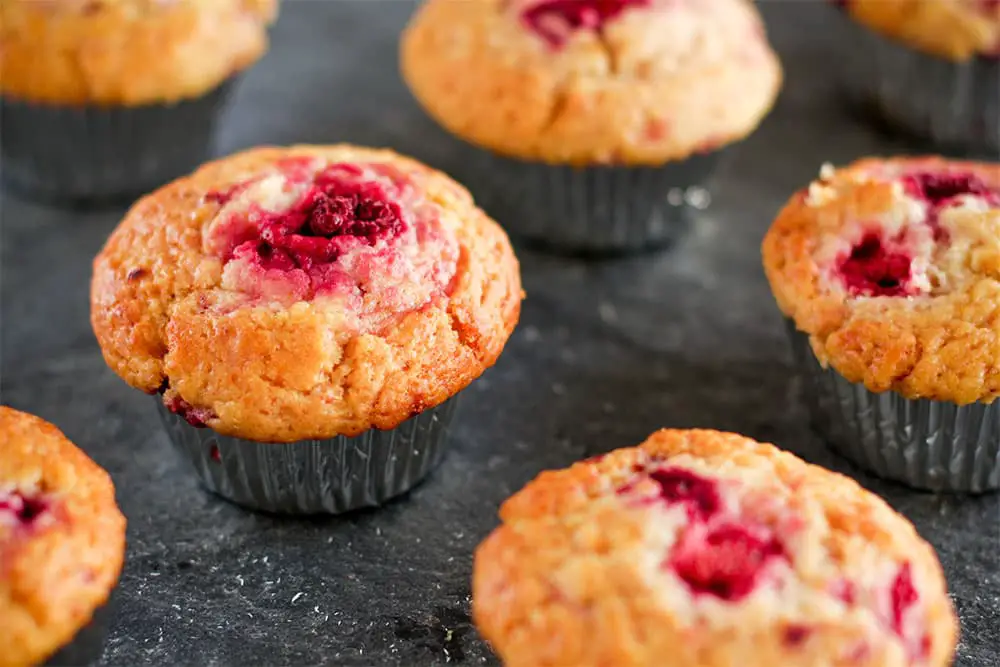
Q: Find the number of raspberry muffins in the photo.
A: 7